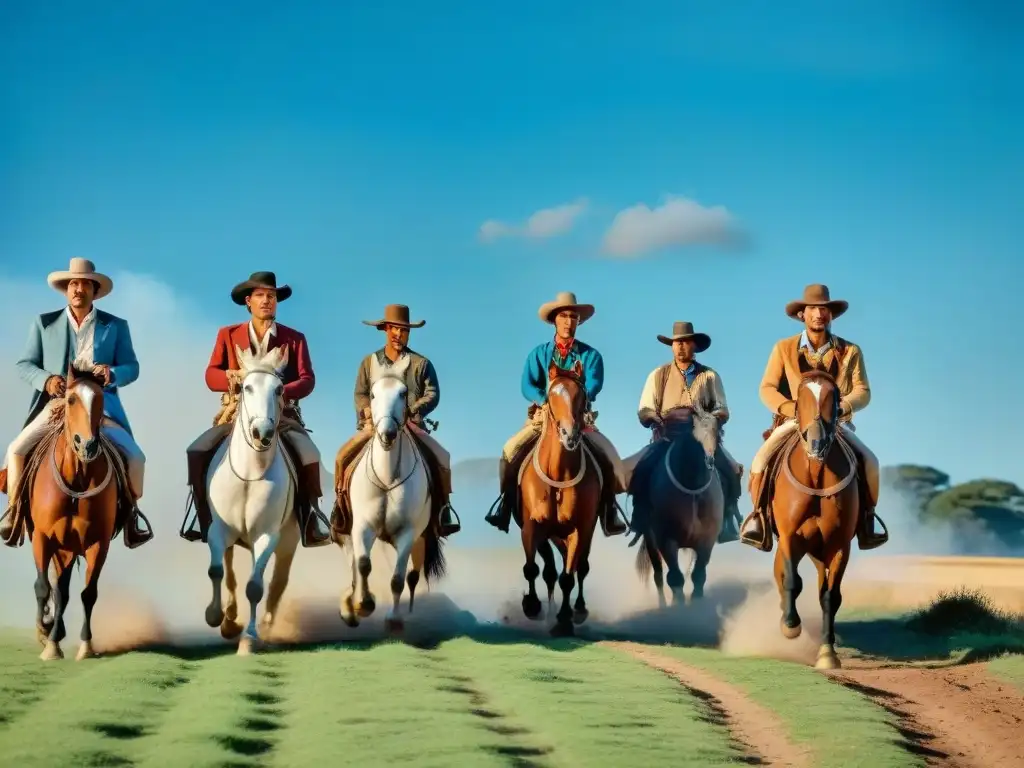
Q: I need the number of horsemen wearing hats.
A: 6